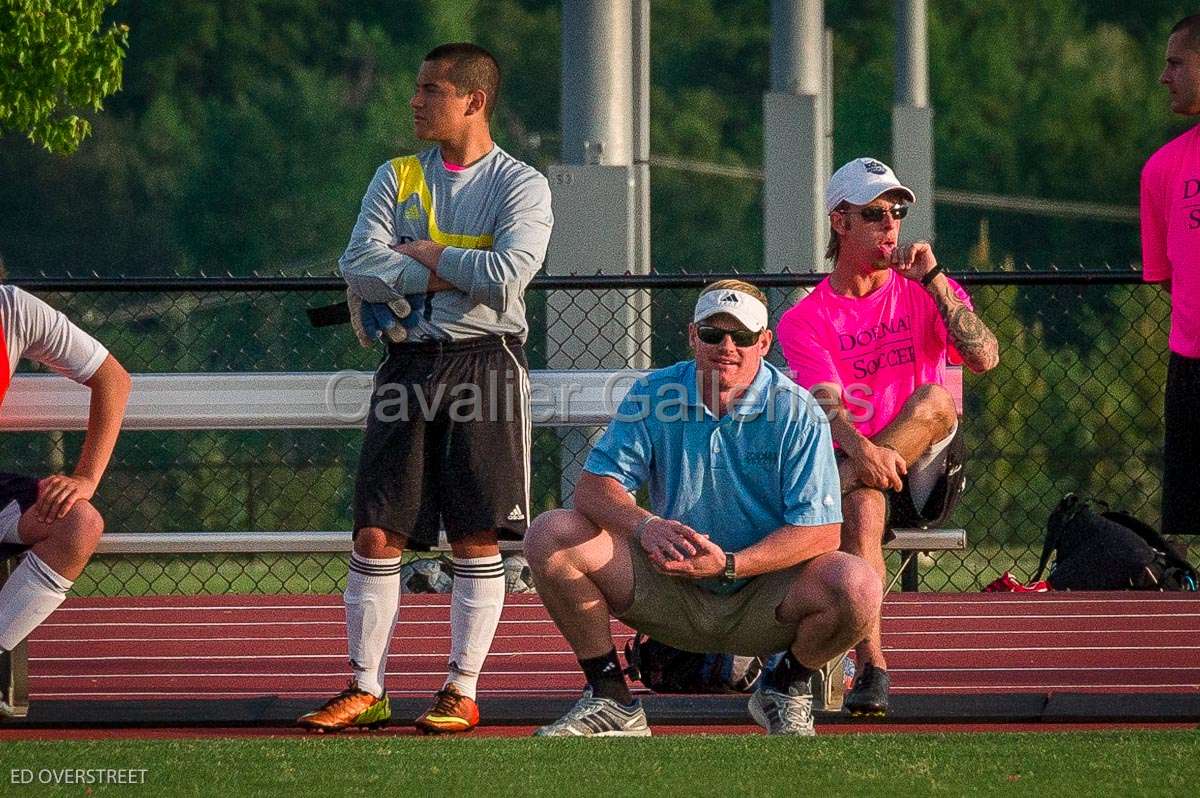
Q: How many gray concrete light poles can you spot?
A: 3